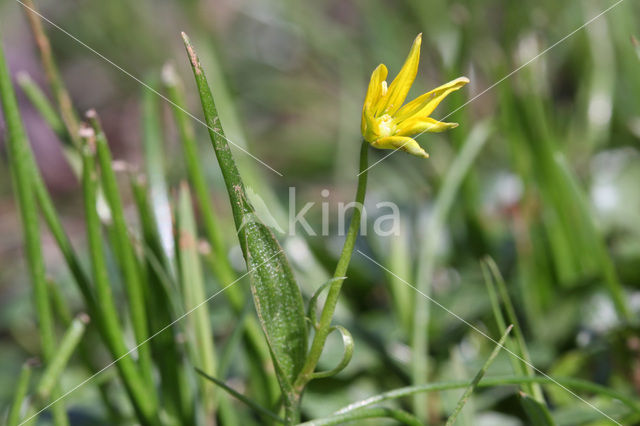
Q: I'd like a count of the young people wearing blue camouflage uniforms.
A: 0